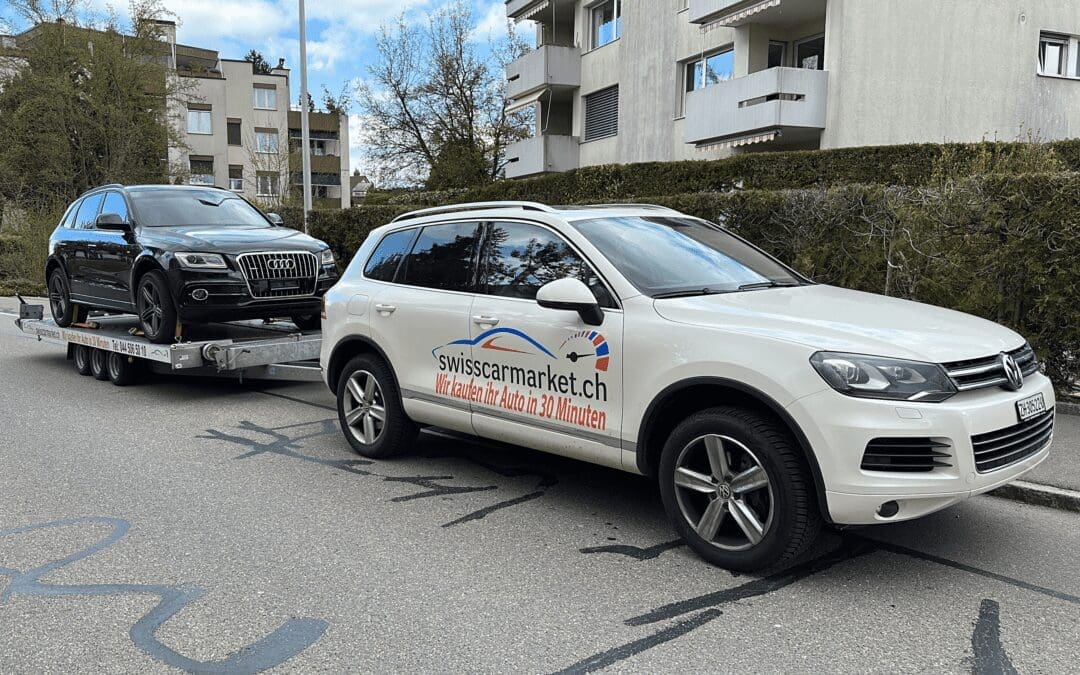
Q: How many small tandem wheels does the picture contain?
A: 3